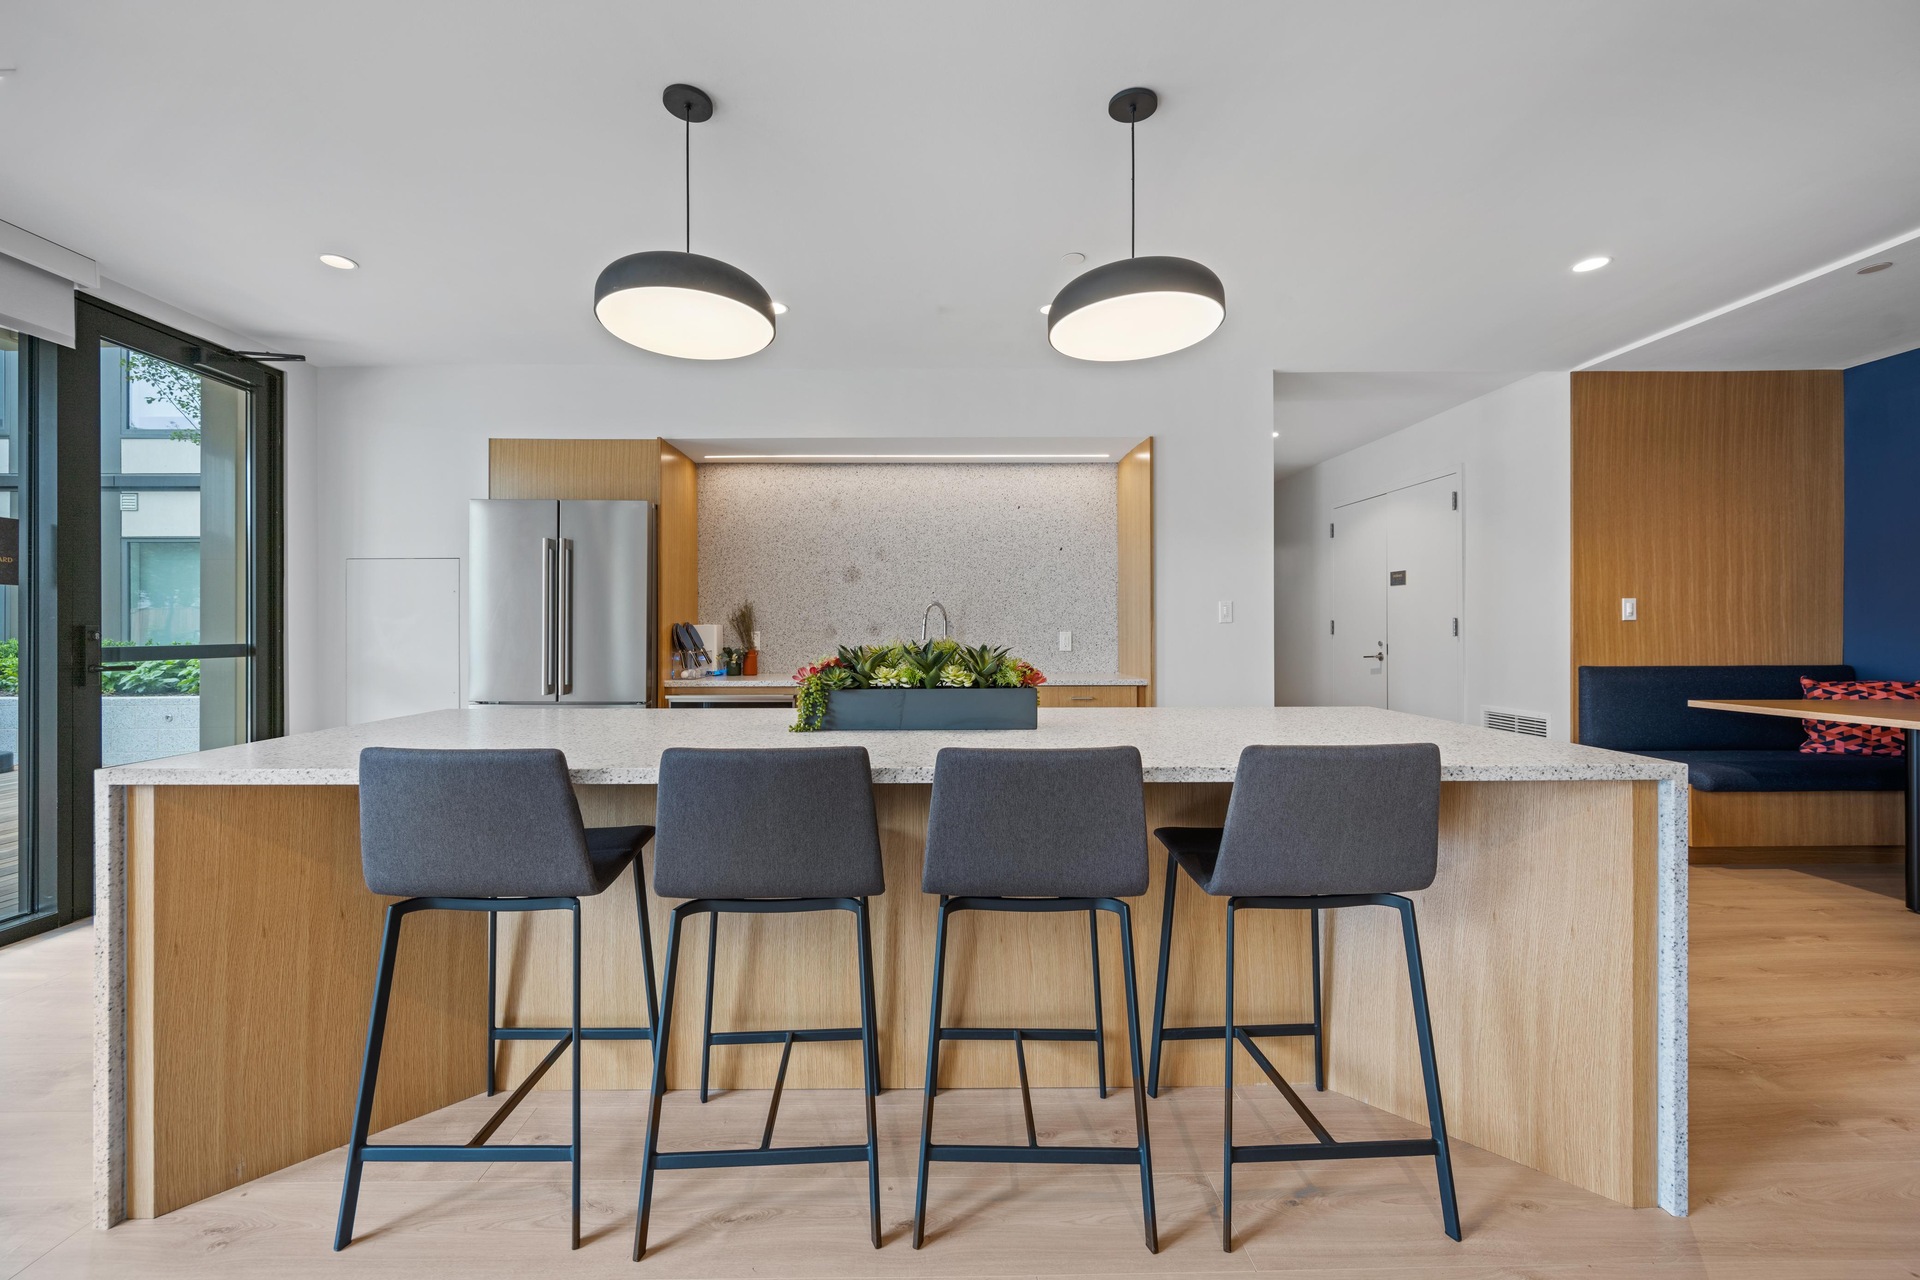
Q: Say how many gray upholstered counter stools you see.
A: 4